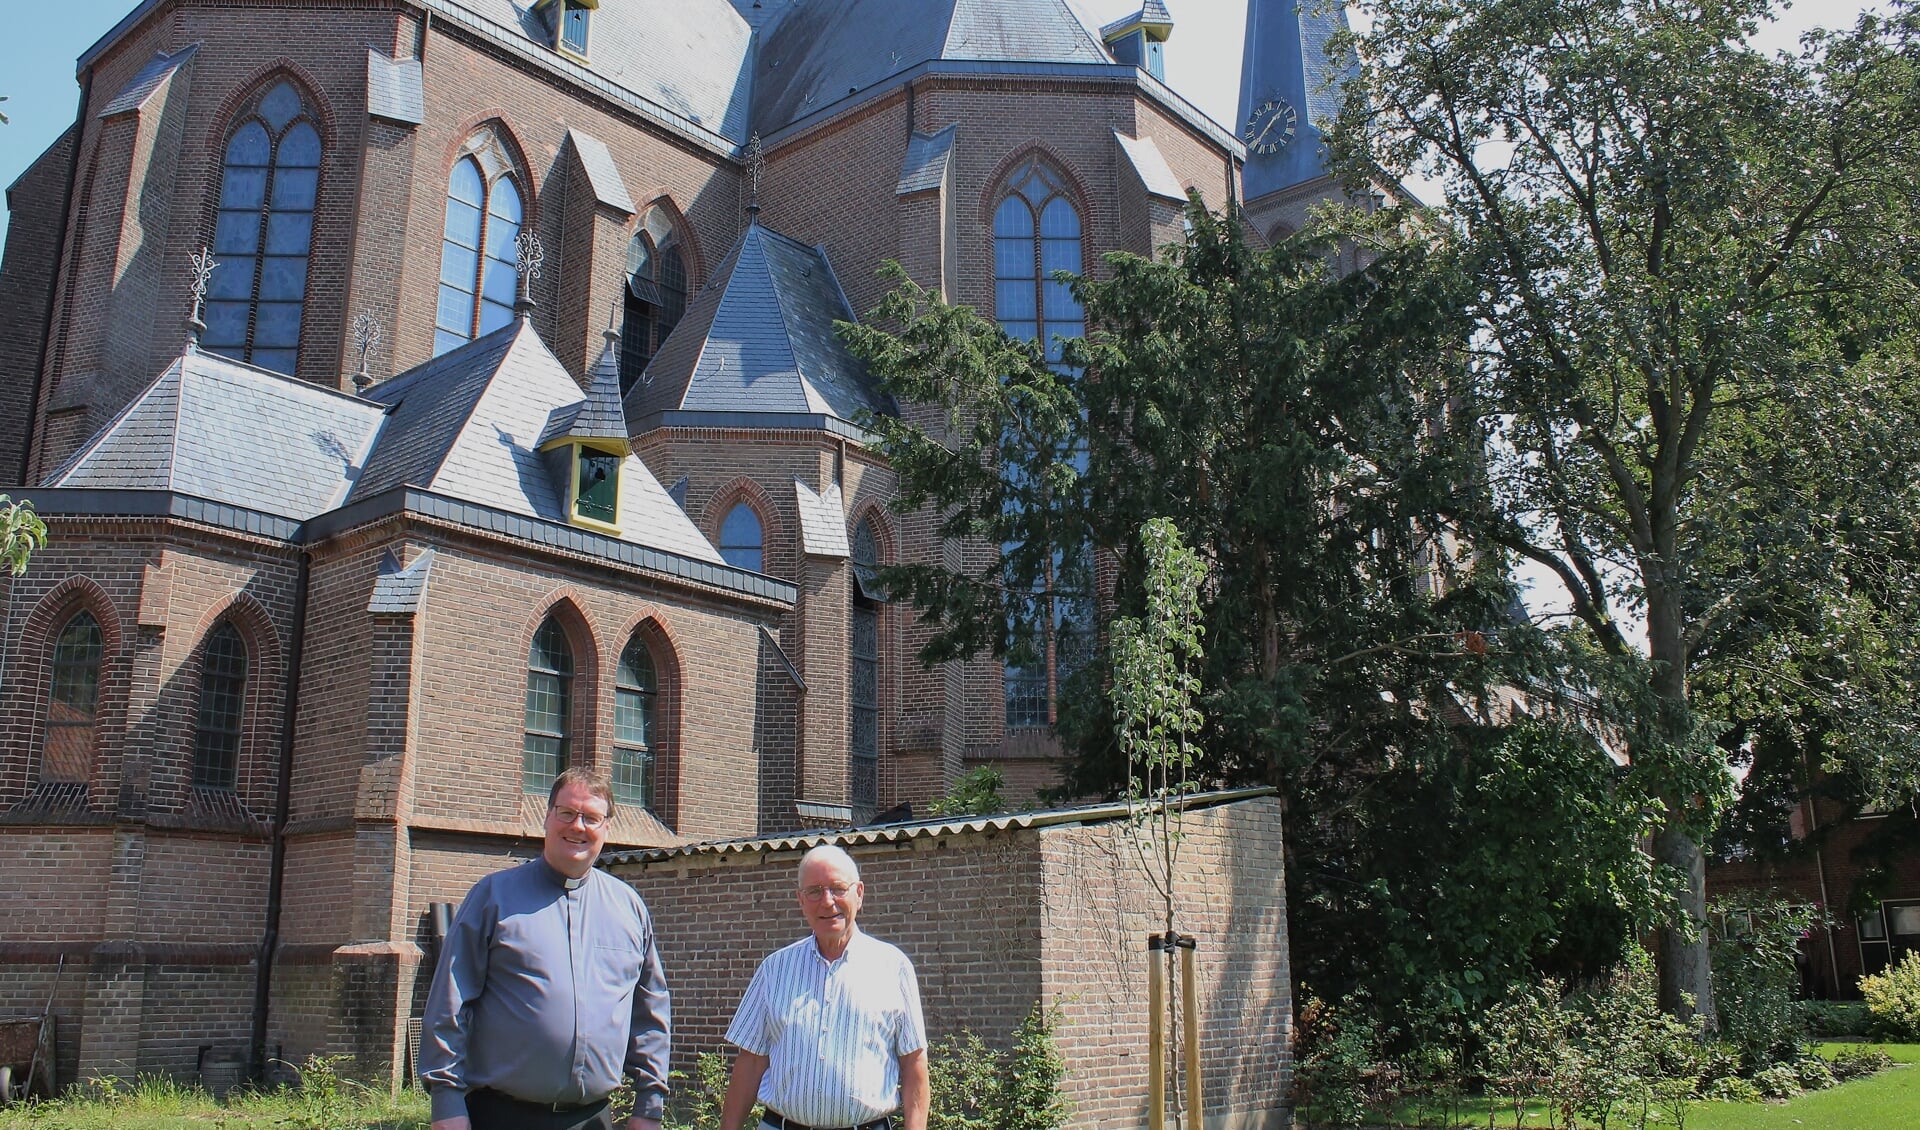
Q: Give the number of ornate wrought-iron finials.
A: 4